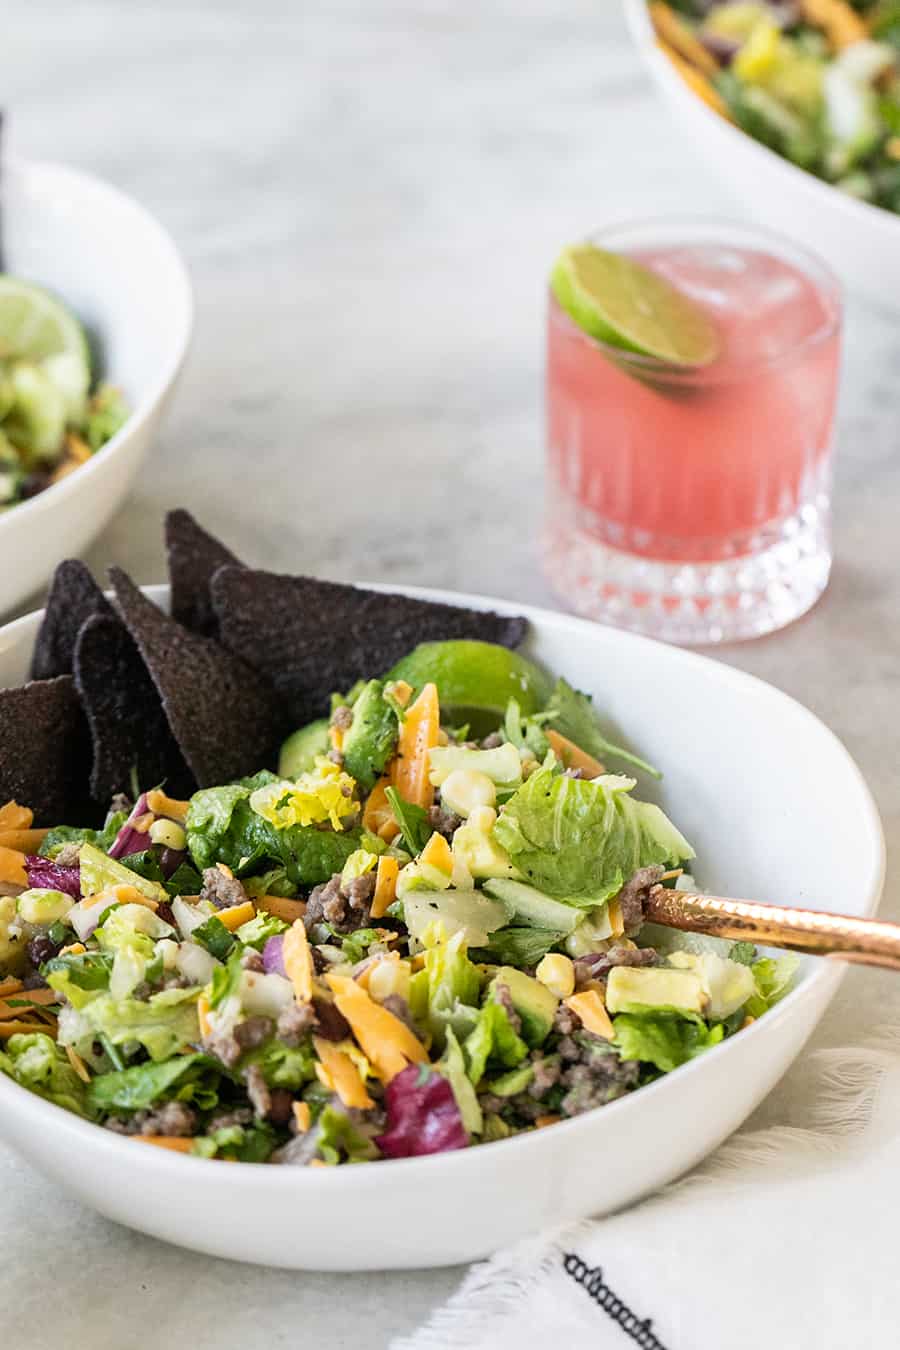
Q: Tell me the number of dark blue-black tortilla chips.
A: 6